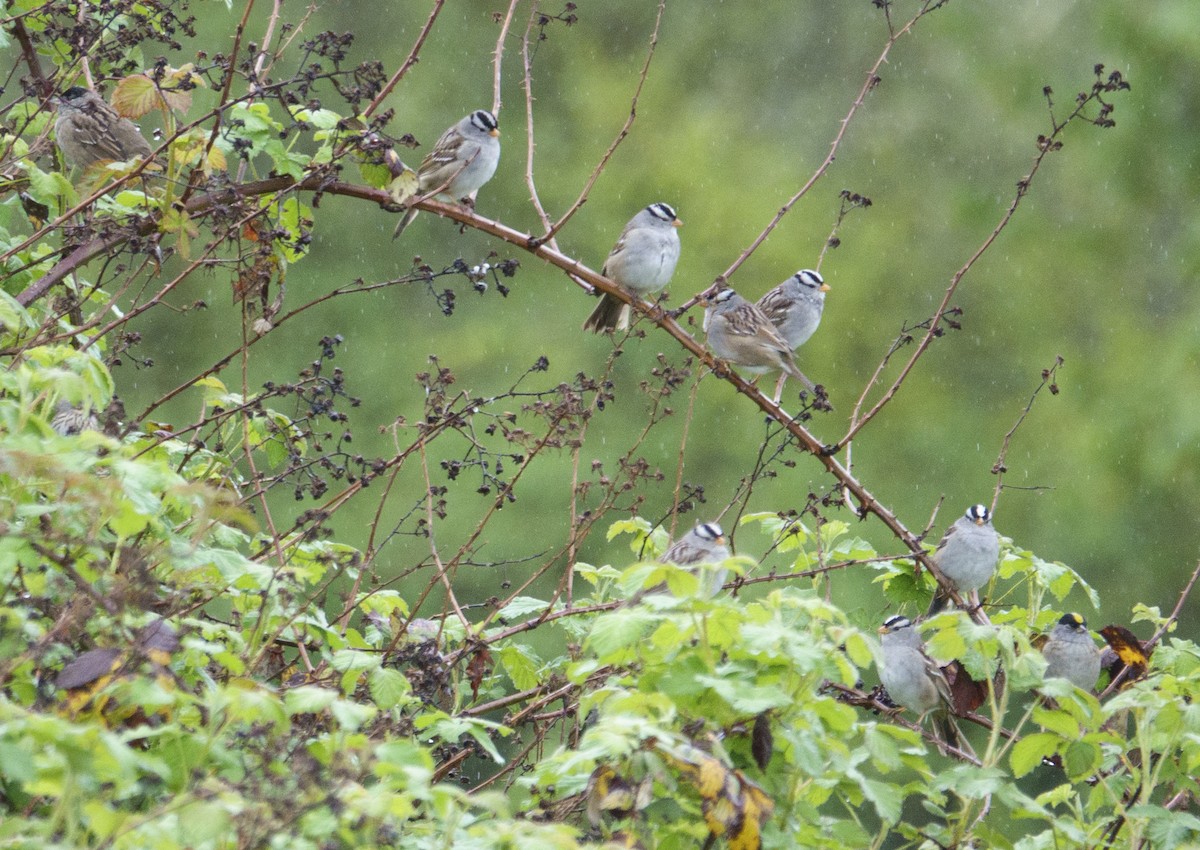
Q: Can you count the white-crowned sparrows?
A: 7